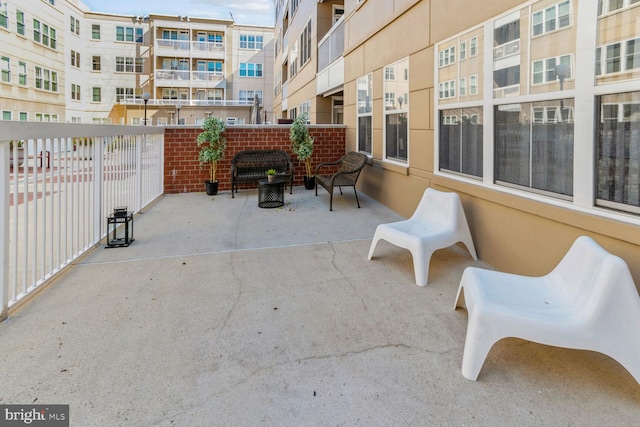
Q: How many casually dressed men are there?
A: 0